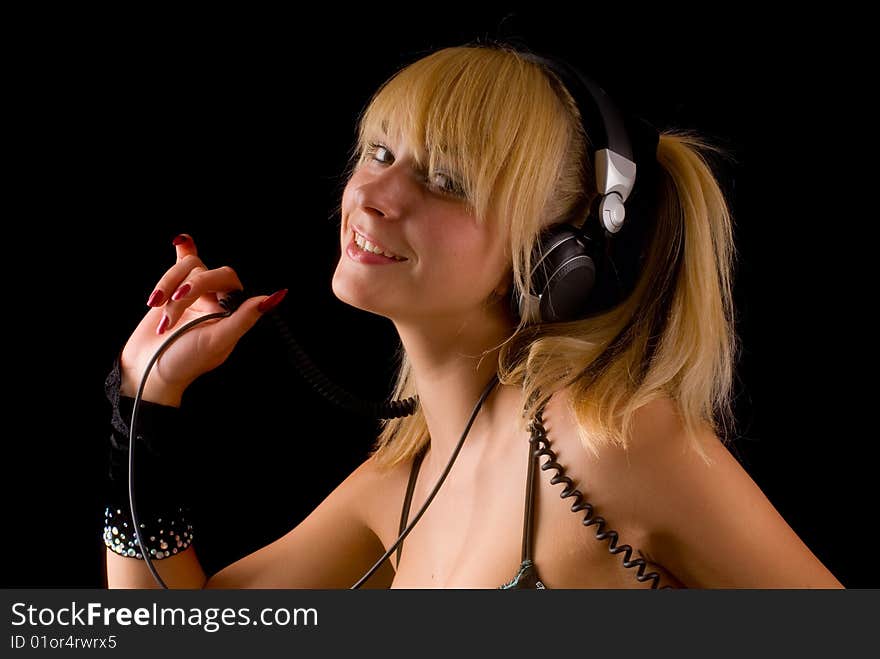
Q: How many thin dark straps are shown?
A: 2